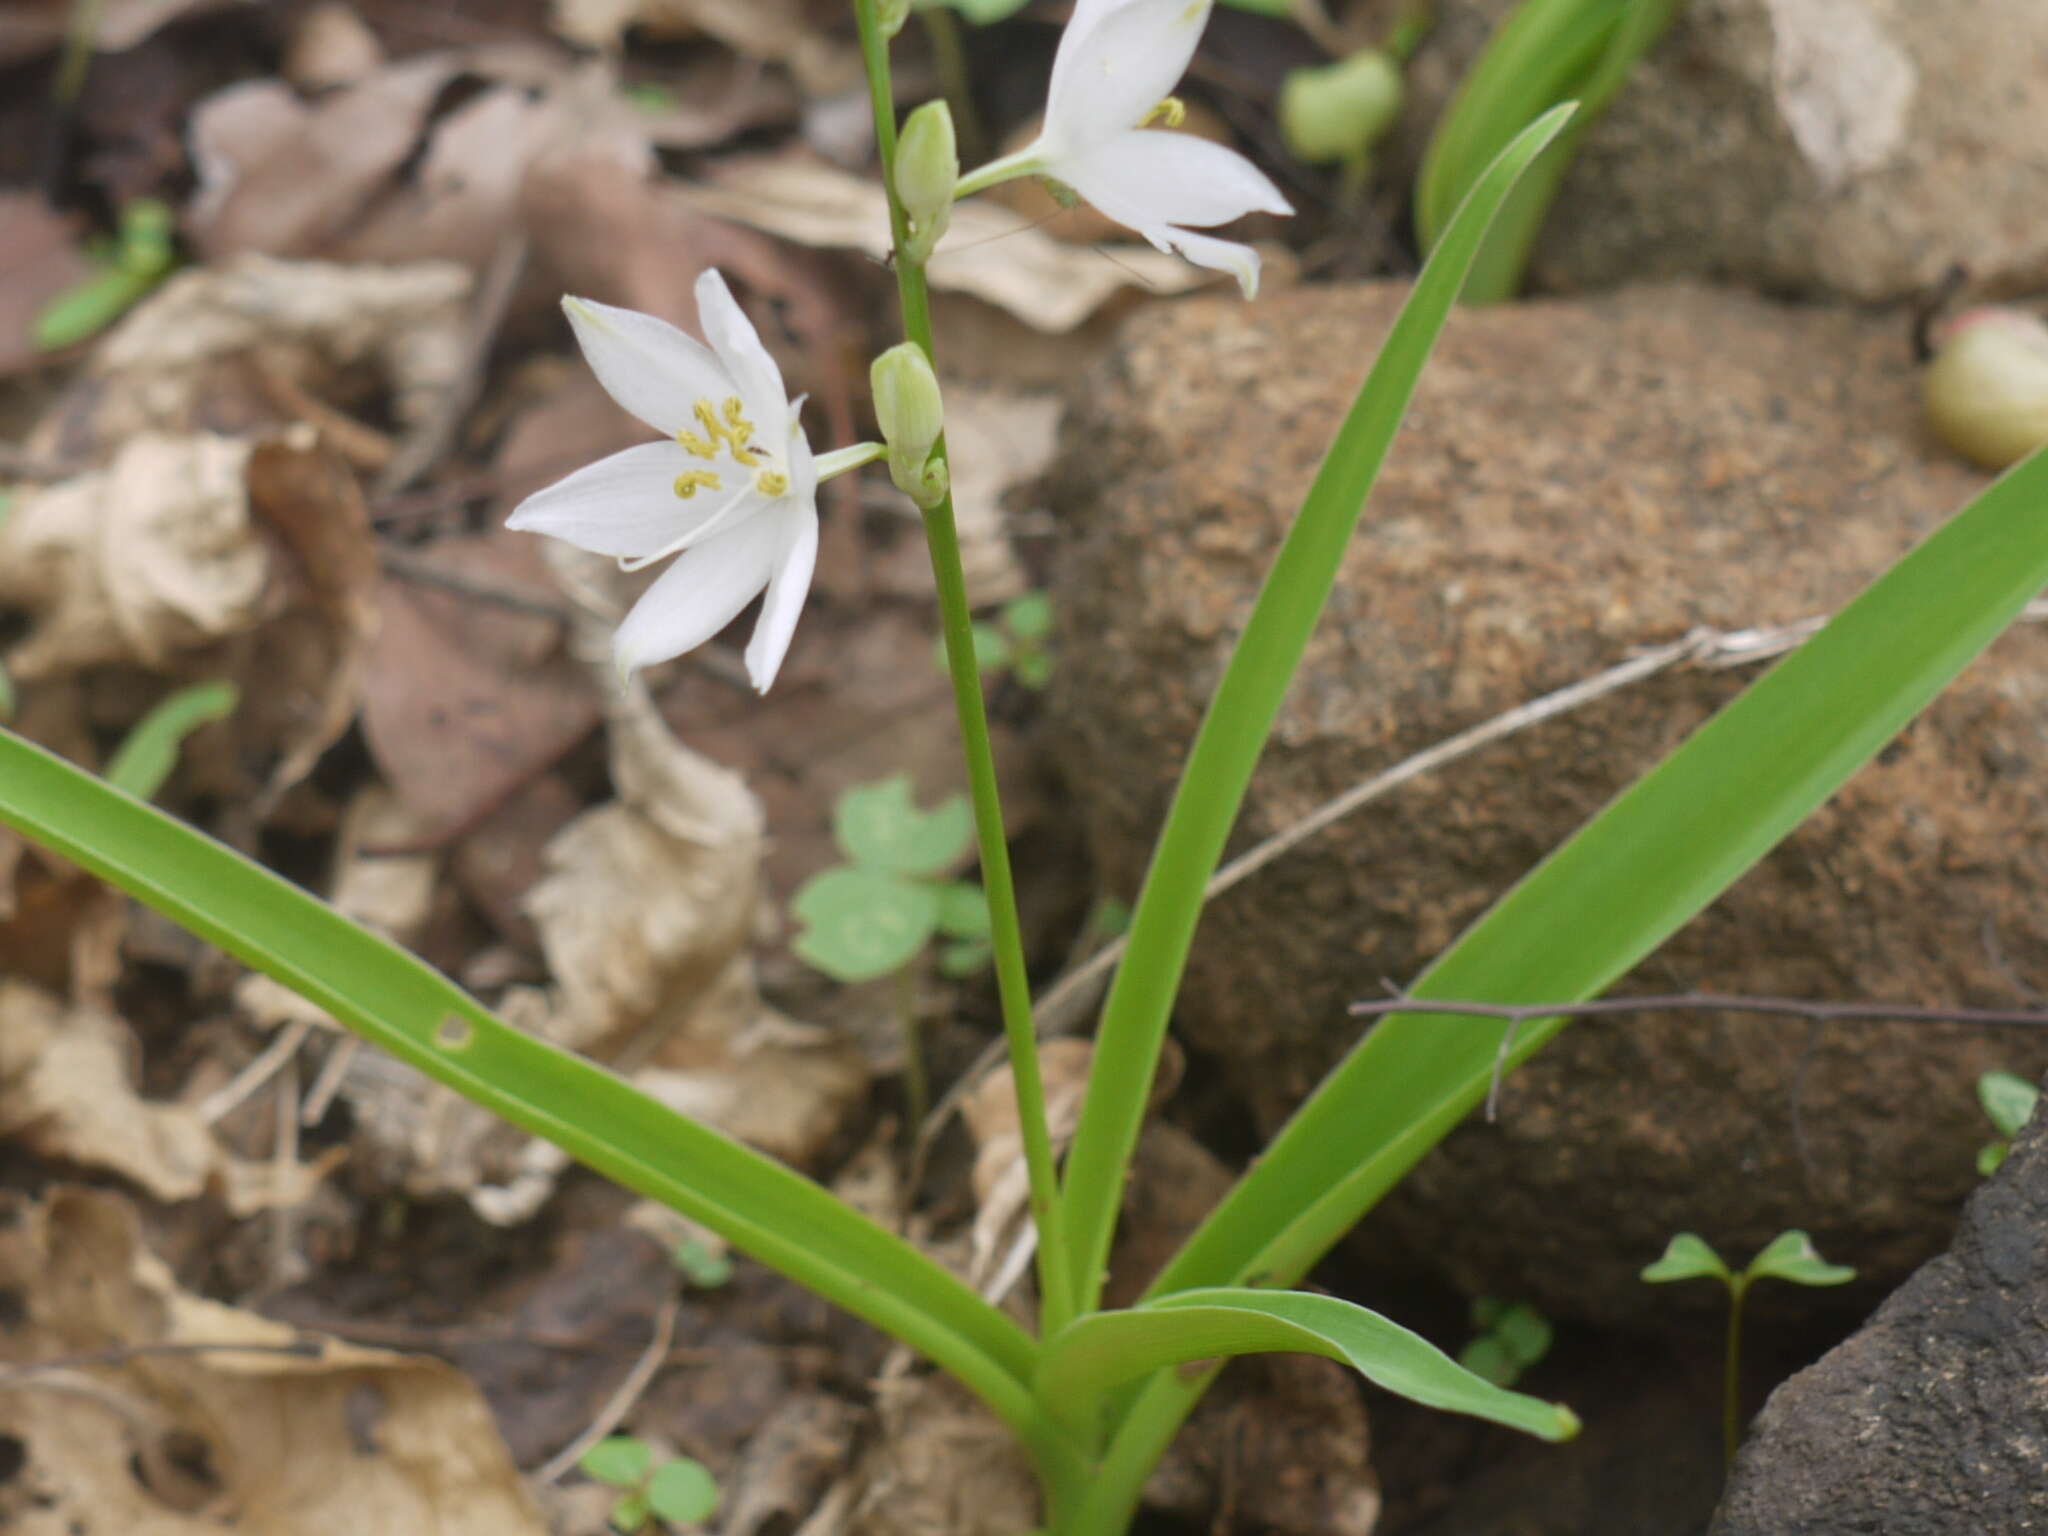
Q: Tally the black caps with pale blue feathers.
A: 0